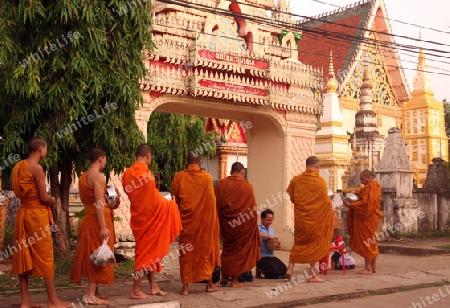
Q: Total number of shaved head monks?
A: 7